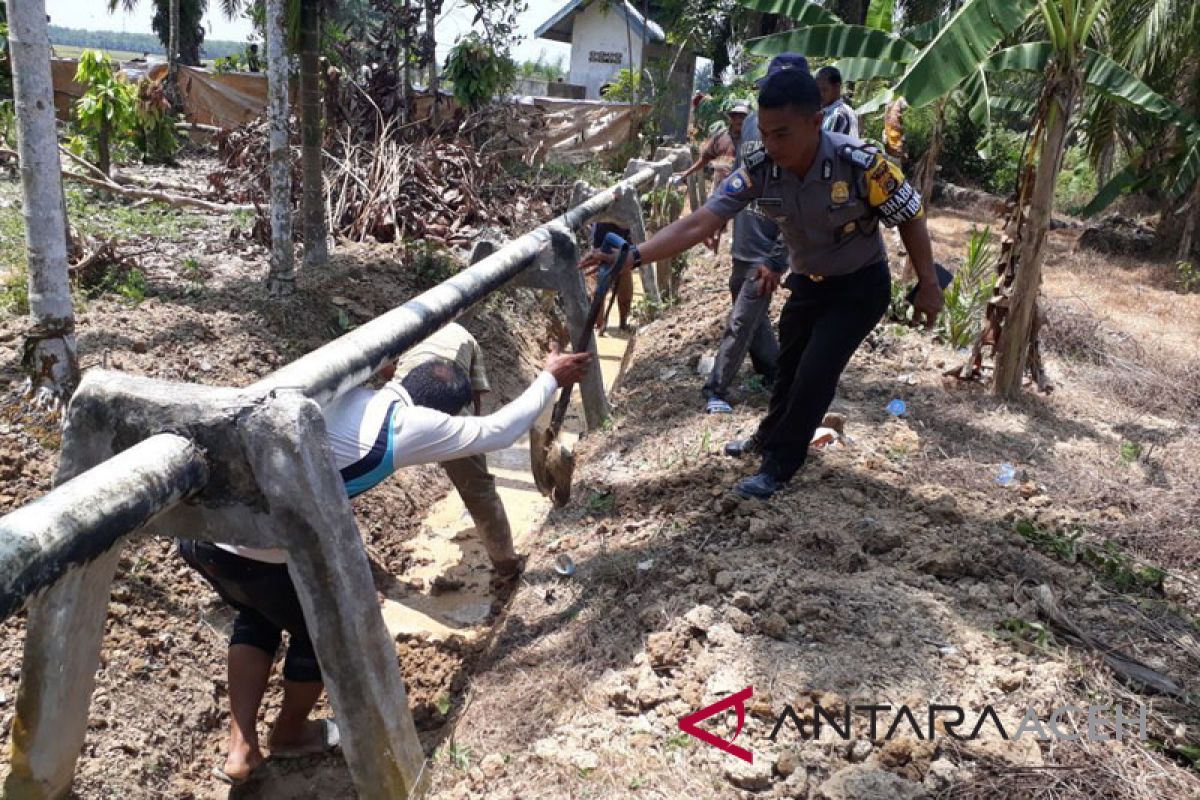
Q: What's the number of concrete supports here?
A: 5